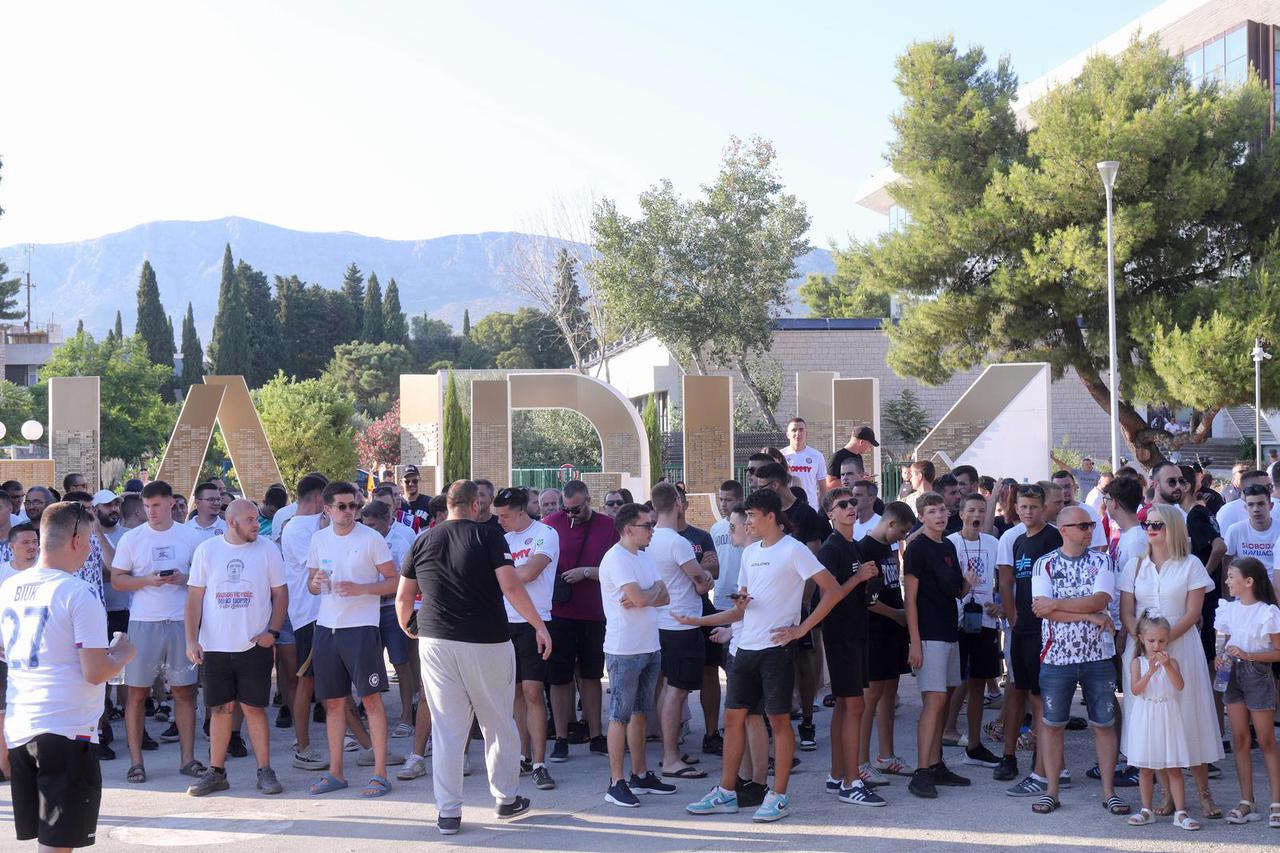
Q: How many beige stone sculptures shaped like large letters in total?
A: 6